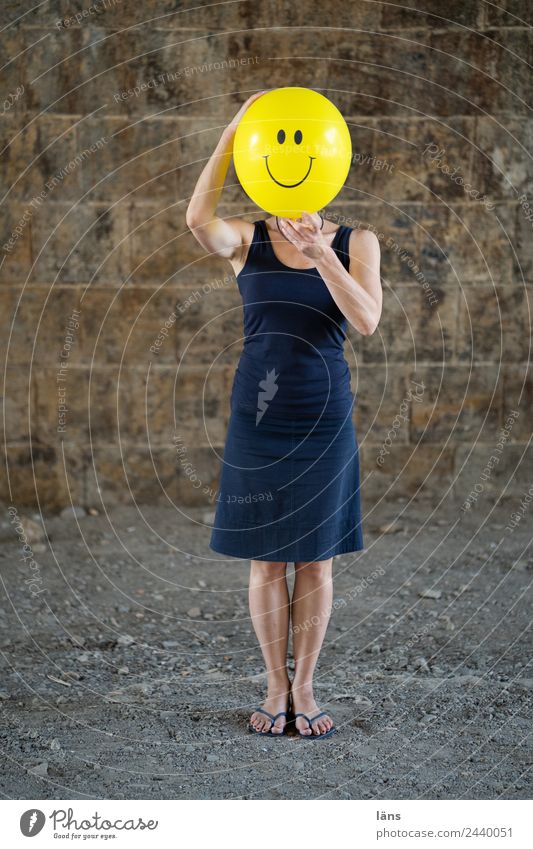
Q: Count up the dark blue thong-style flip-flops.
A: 2